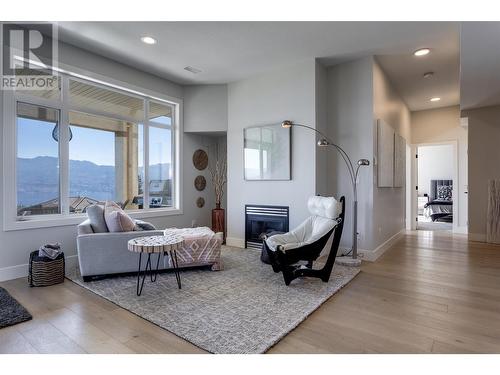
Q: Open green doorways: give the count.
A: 0